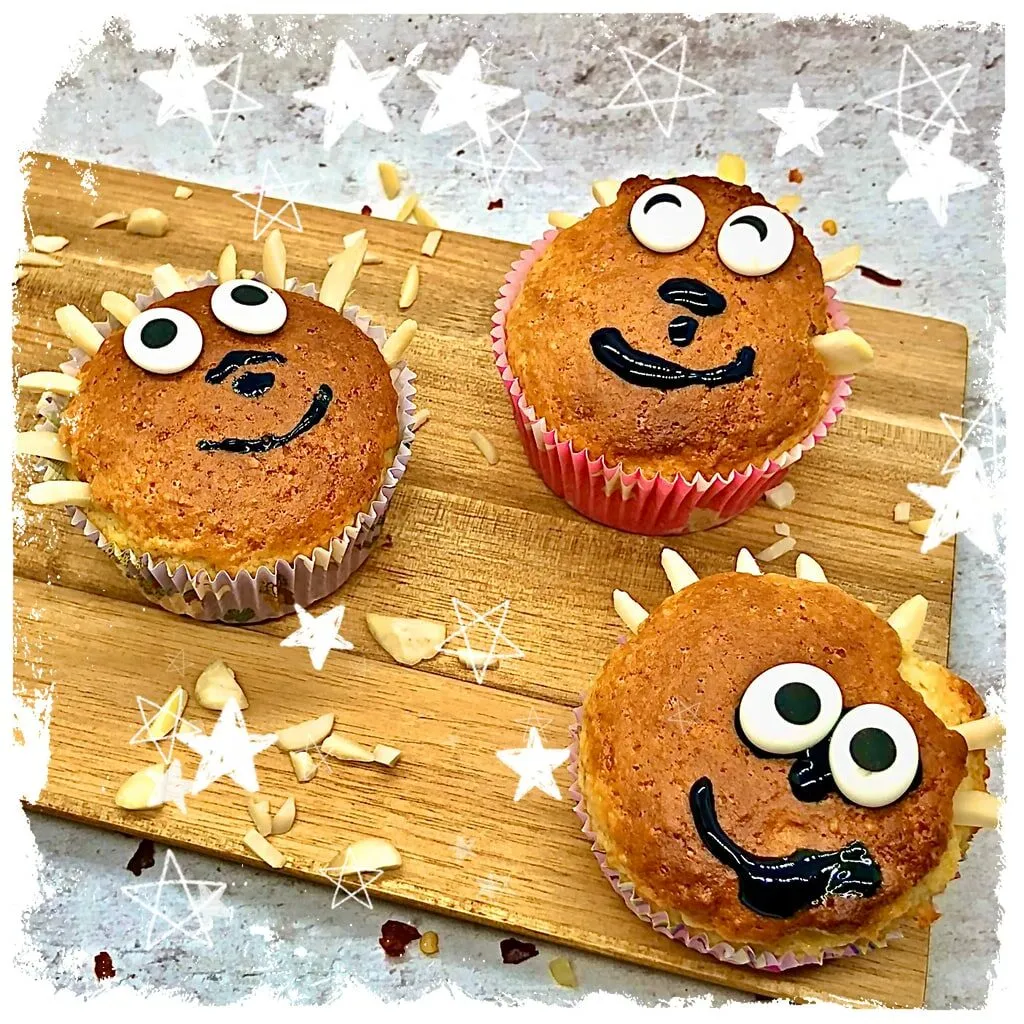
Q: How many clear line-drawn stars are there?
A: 10